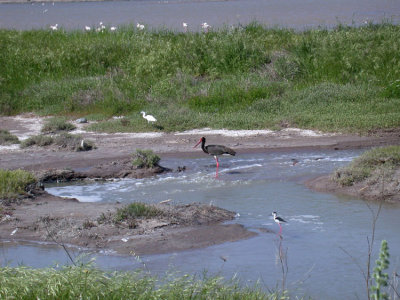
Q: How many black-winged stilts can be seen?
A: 1